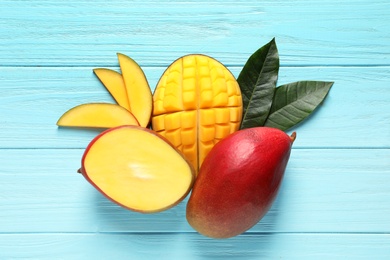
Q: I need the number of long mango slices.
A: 3